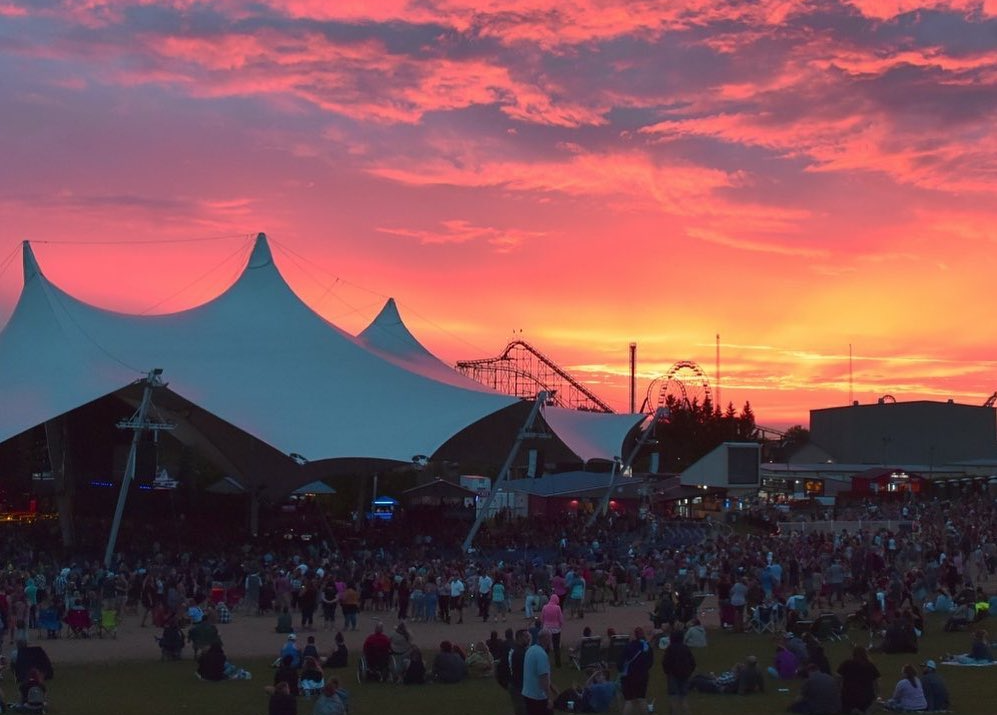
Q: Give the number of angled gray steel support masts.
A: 3